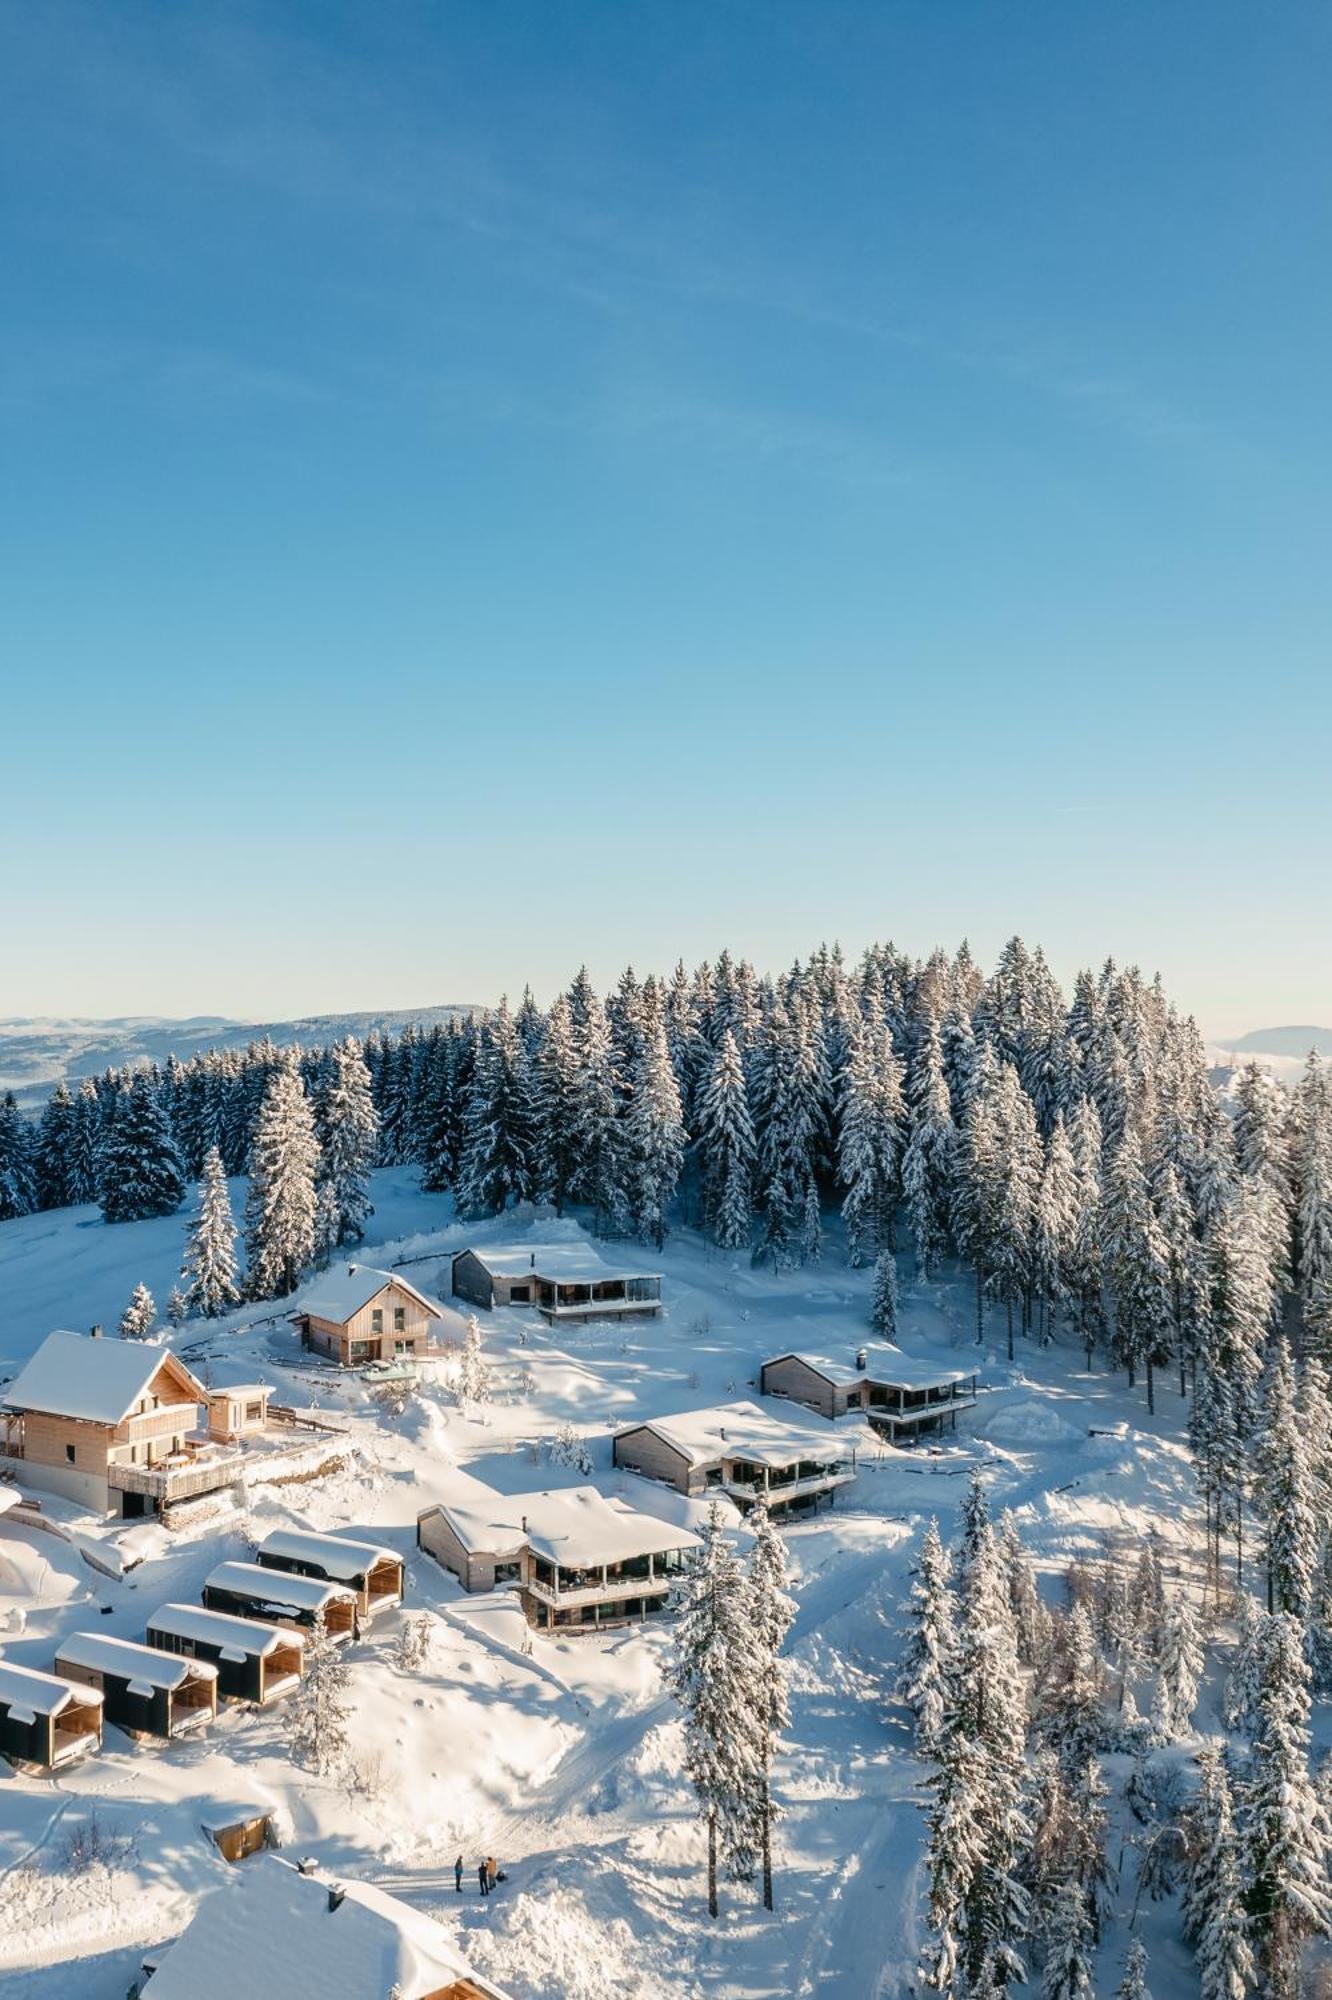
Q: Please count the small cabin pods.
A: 5